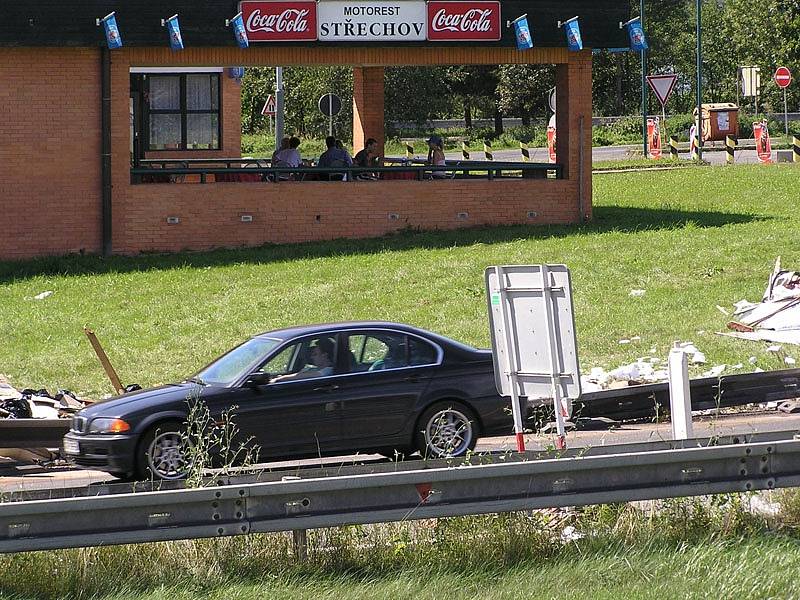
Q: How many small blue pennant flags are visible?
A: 6